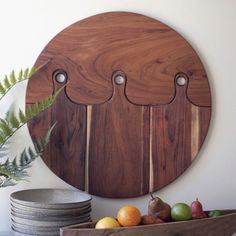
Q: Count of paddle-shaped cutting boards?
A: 3